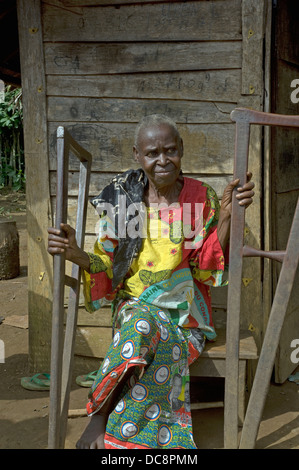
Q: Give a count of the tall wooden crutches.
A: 2